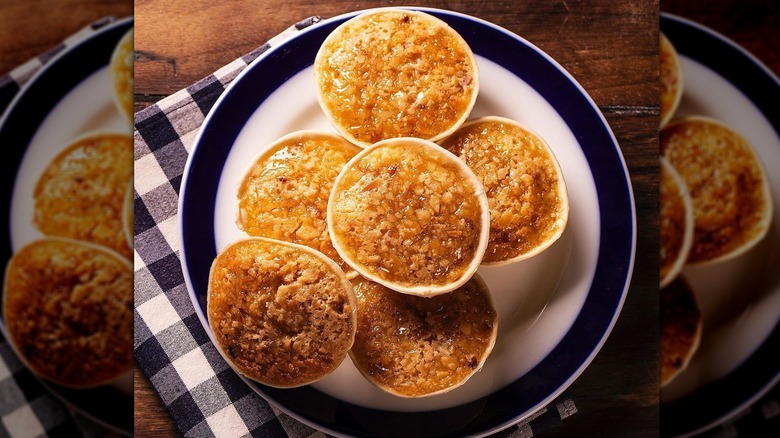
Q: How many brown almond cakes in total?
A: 6